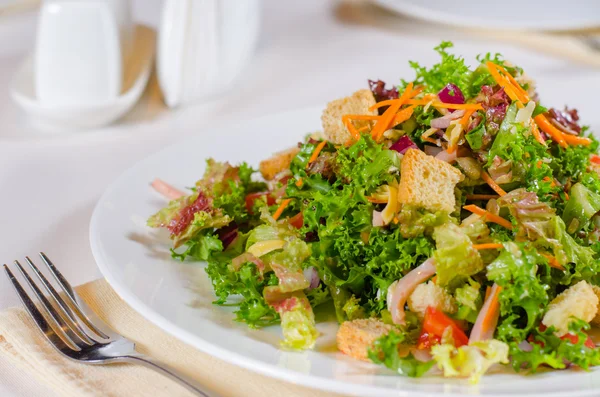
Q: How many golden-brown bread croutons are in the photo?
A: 6